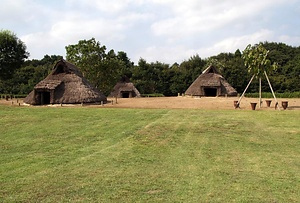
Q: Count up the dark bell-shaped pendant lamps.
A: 0